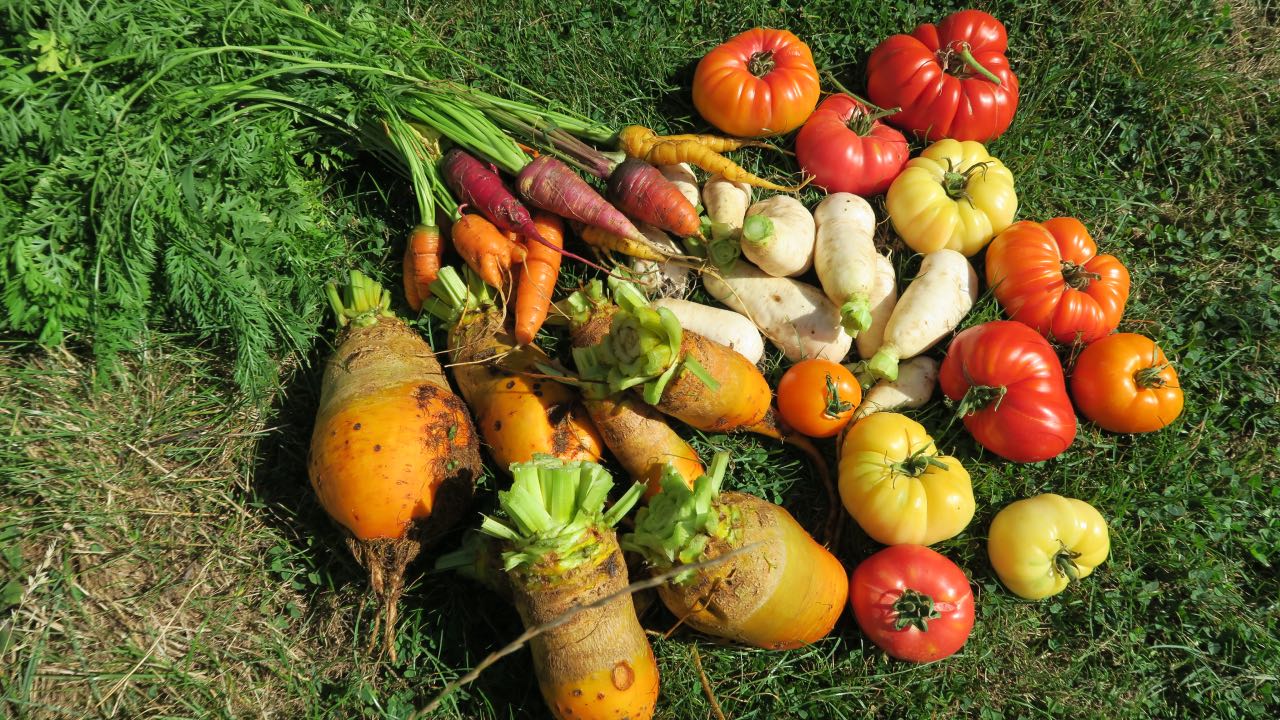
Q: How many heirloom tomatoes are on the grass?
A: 11